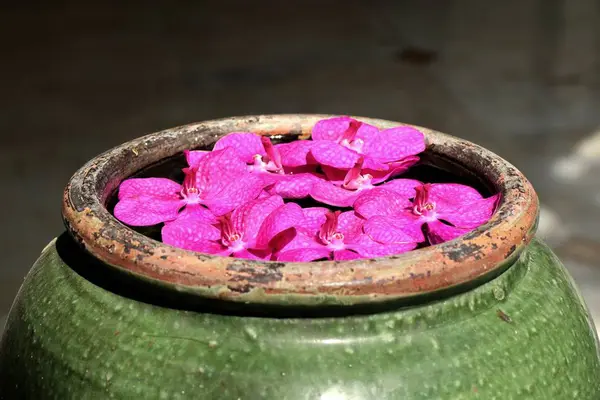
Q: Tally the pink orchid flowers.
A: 7